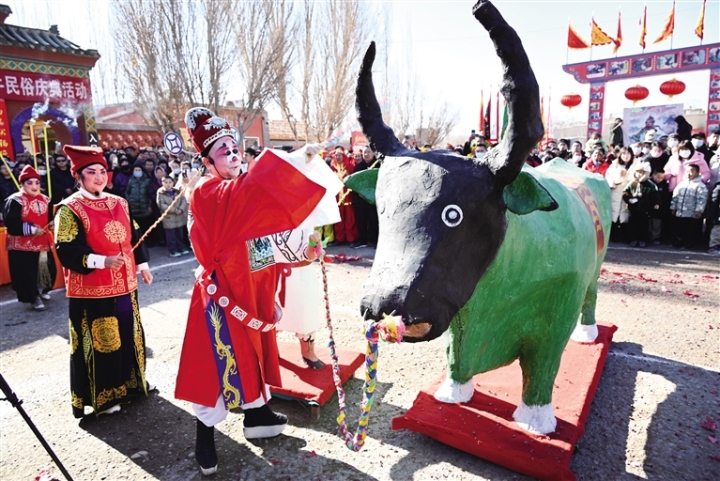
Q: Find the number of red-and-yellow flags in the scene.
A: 6